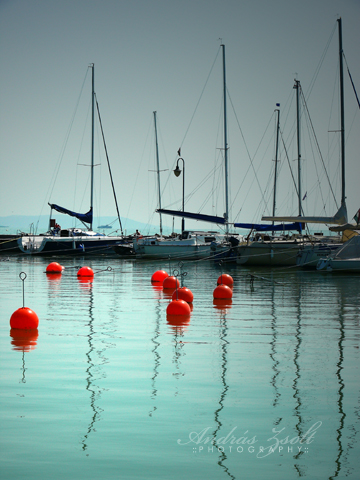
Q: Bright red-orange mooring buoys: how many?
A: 9